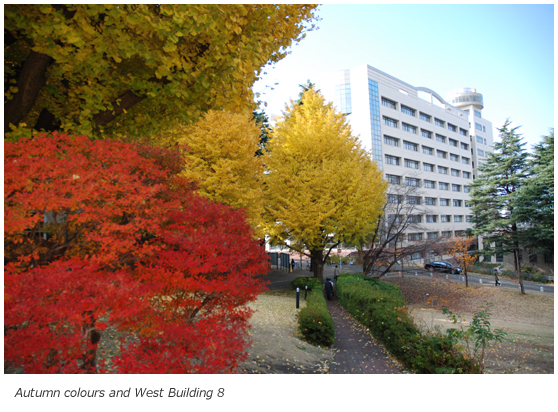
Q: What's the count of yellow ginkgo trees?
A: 3